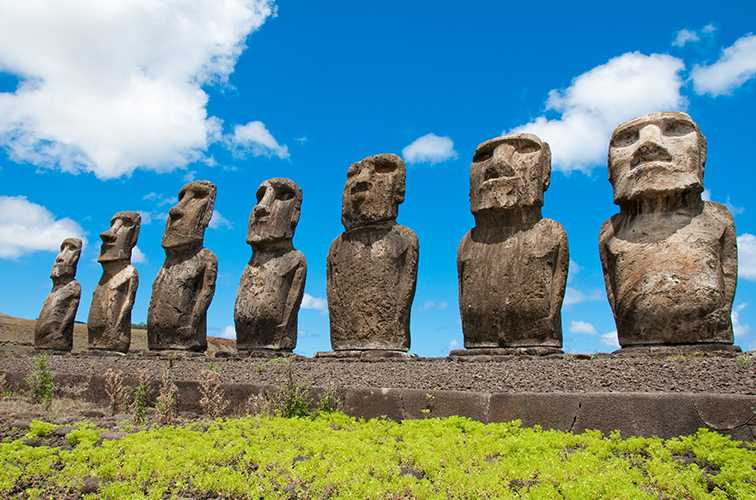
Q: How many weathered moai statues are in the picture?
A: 7